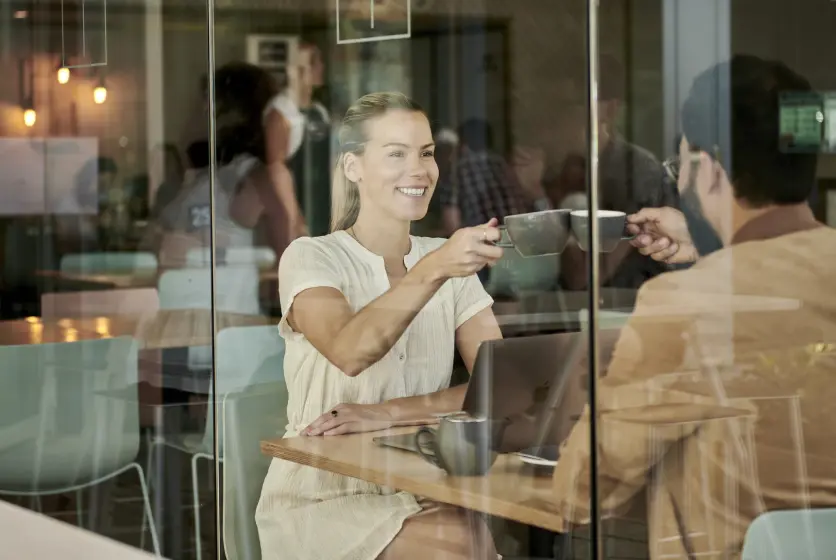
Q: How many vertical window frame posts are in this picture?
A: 2